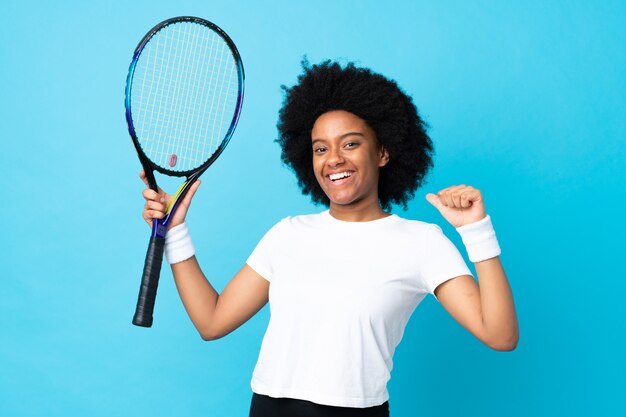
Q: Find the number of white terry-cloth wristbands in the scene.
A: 2